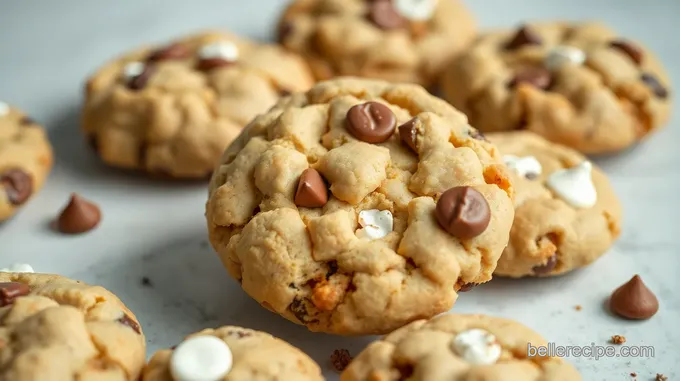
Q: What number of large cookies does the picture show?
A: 9